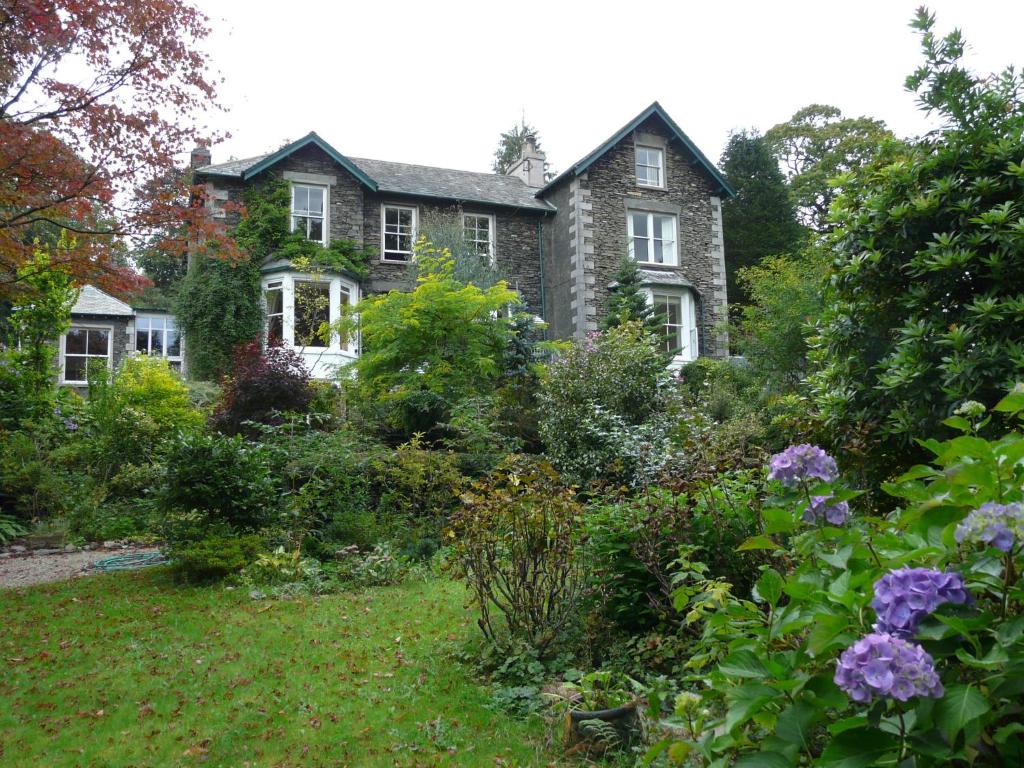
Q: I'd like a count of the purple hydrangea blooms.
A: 5